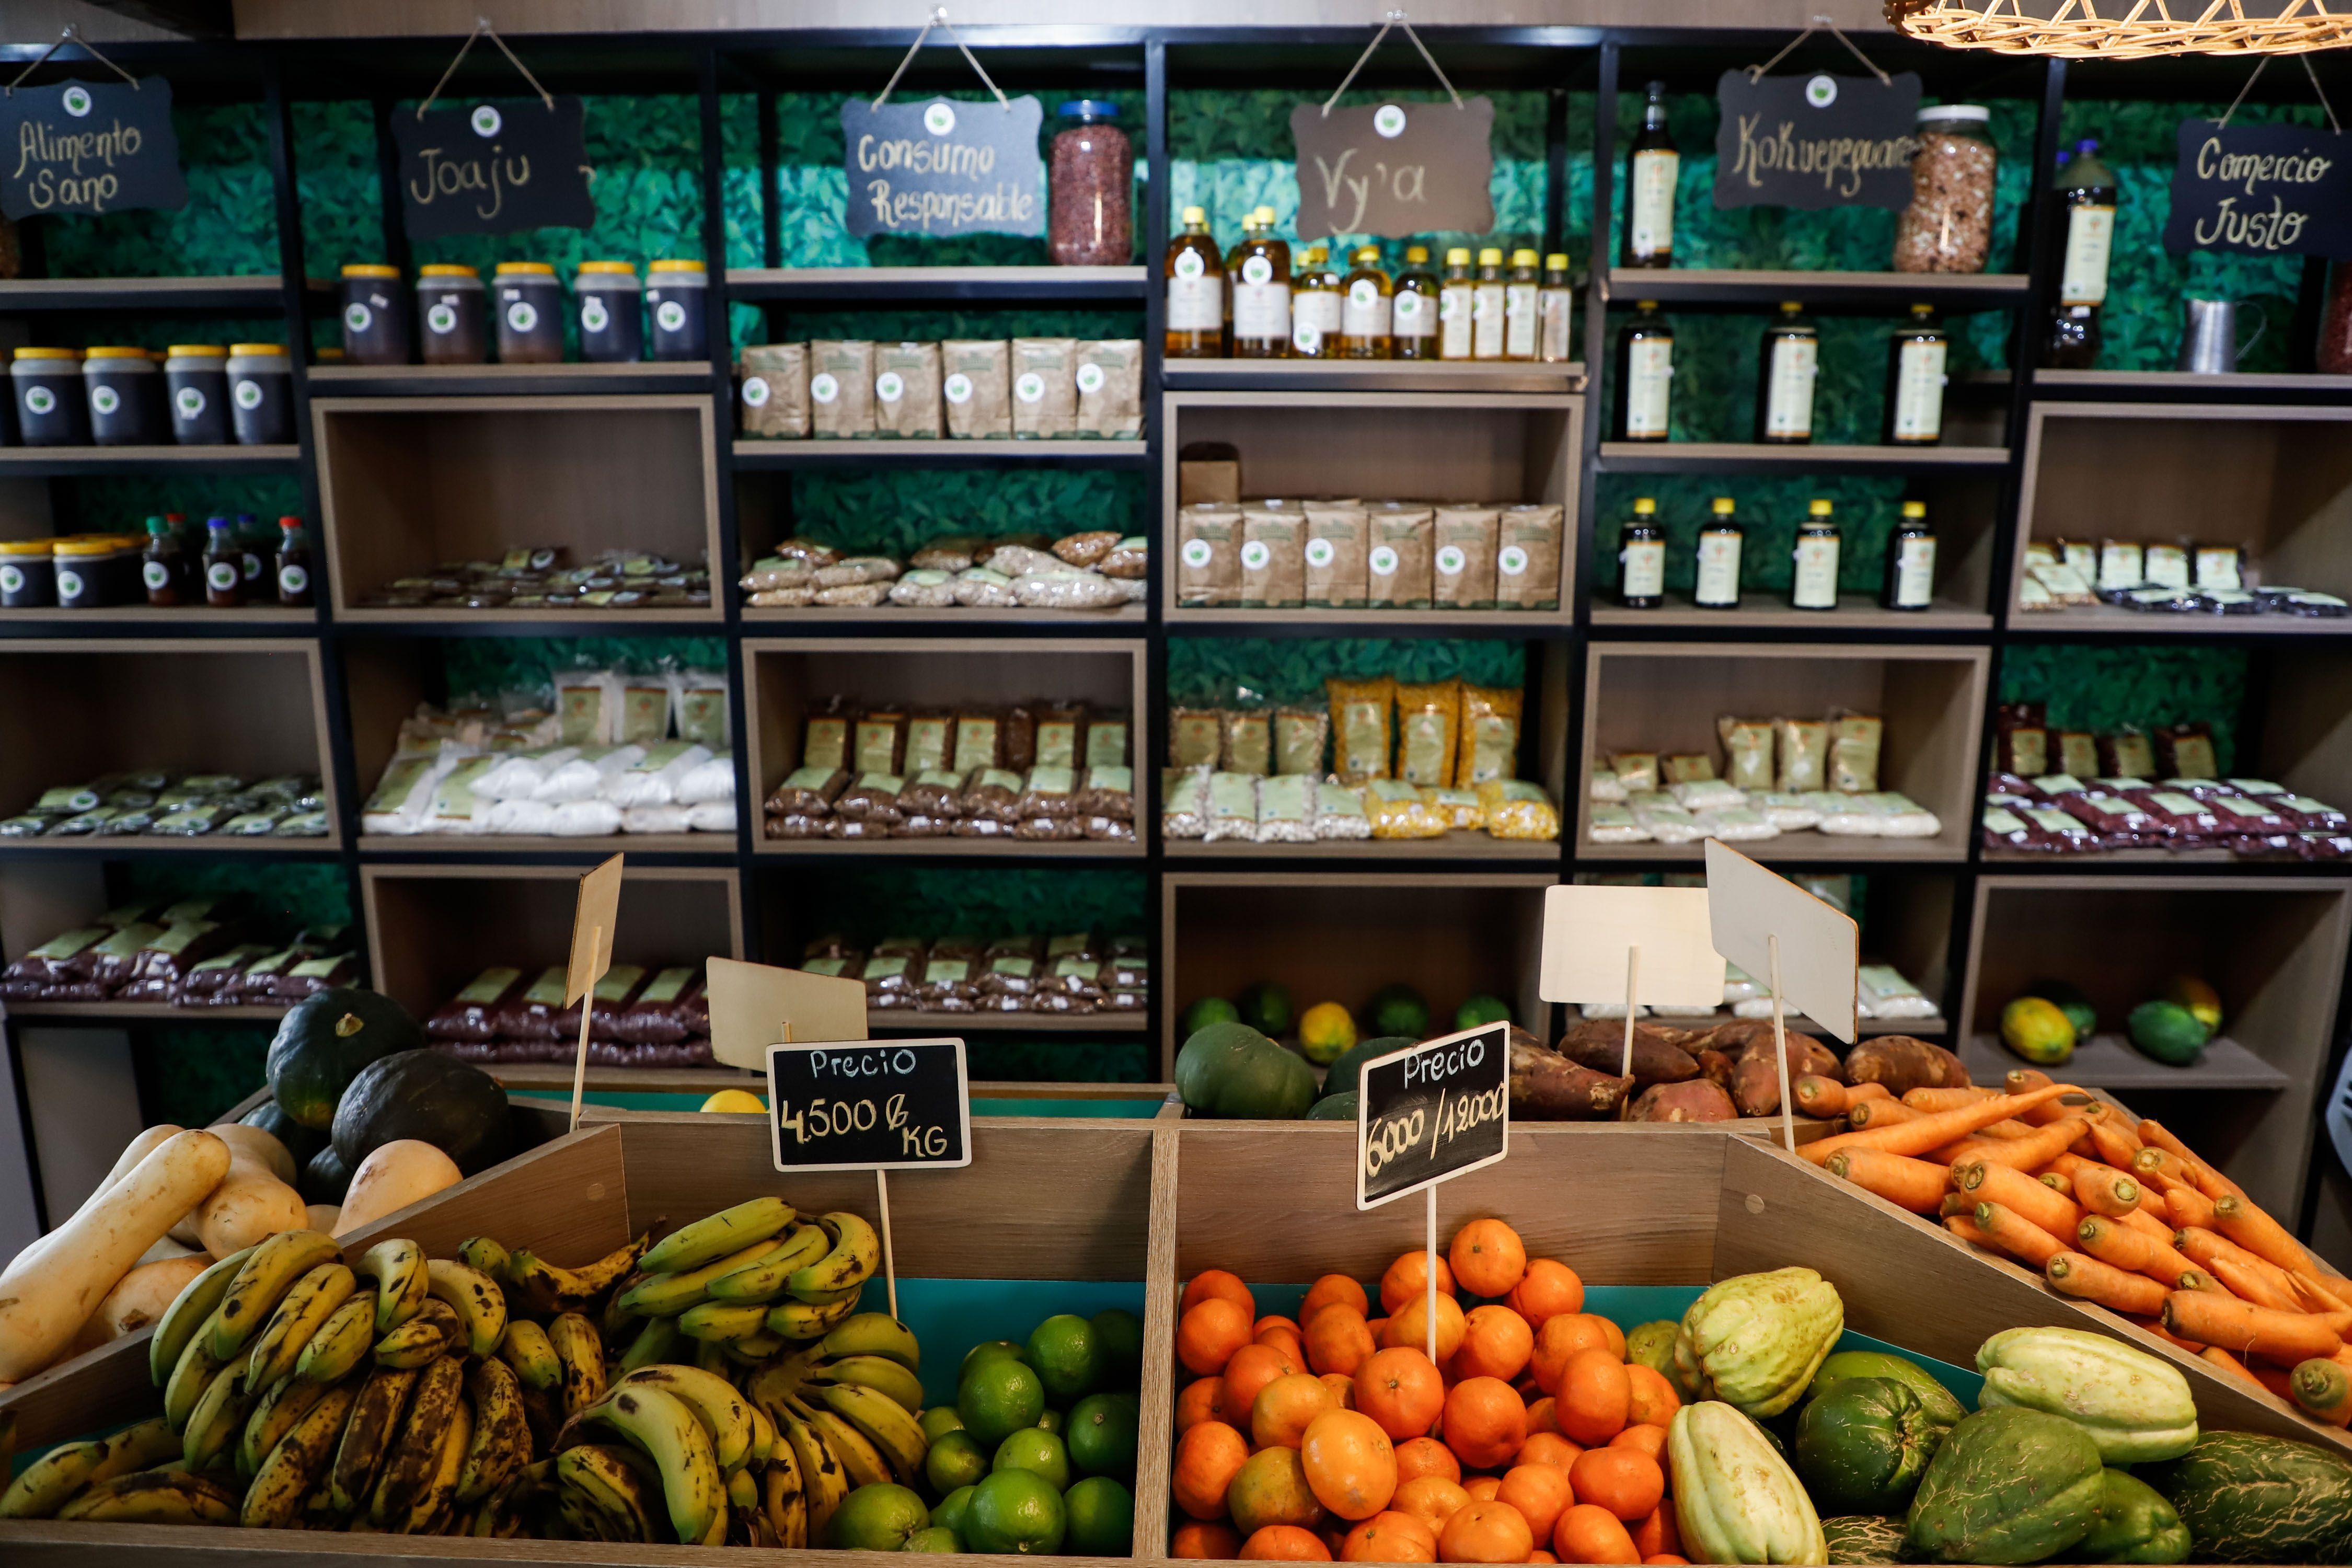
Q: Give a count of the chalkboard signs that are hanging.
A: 6